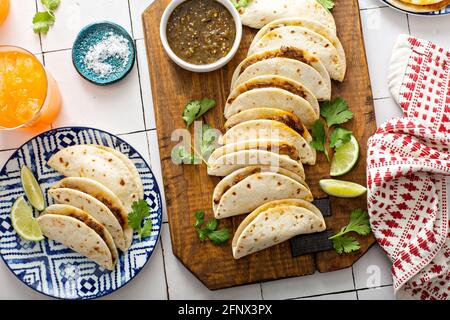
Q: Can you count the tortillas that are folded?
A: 11